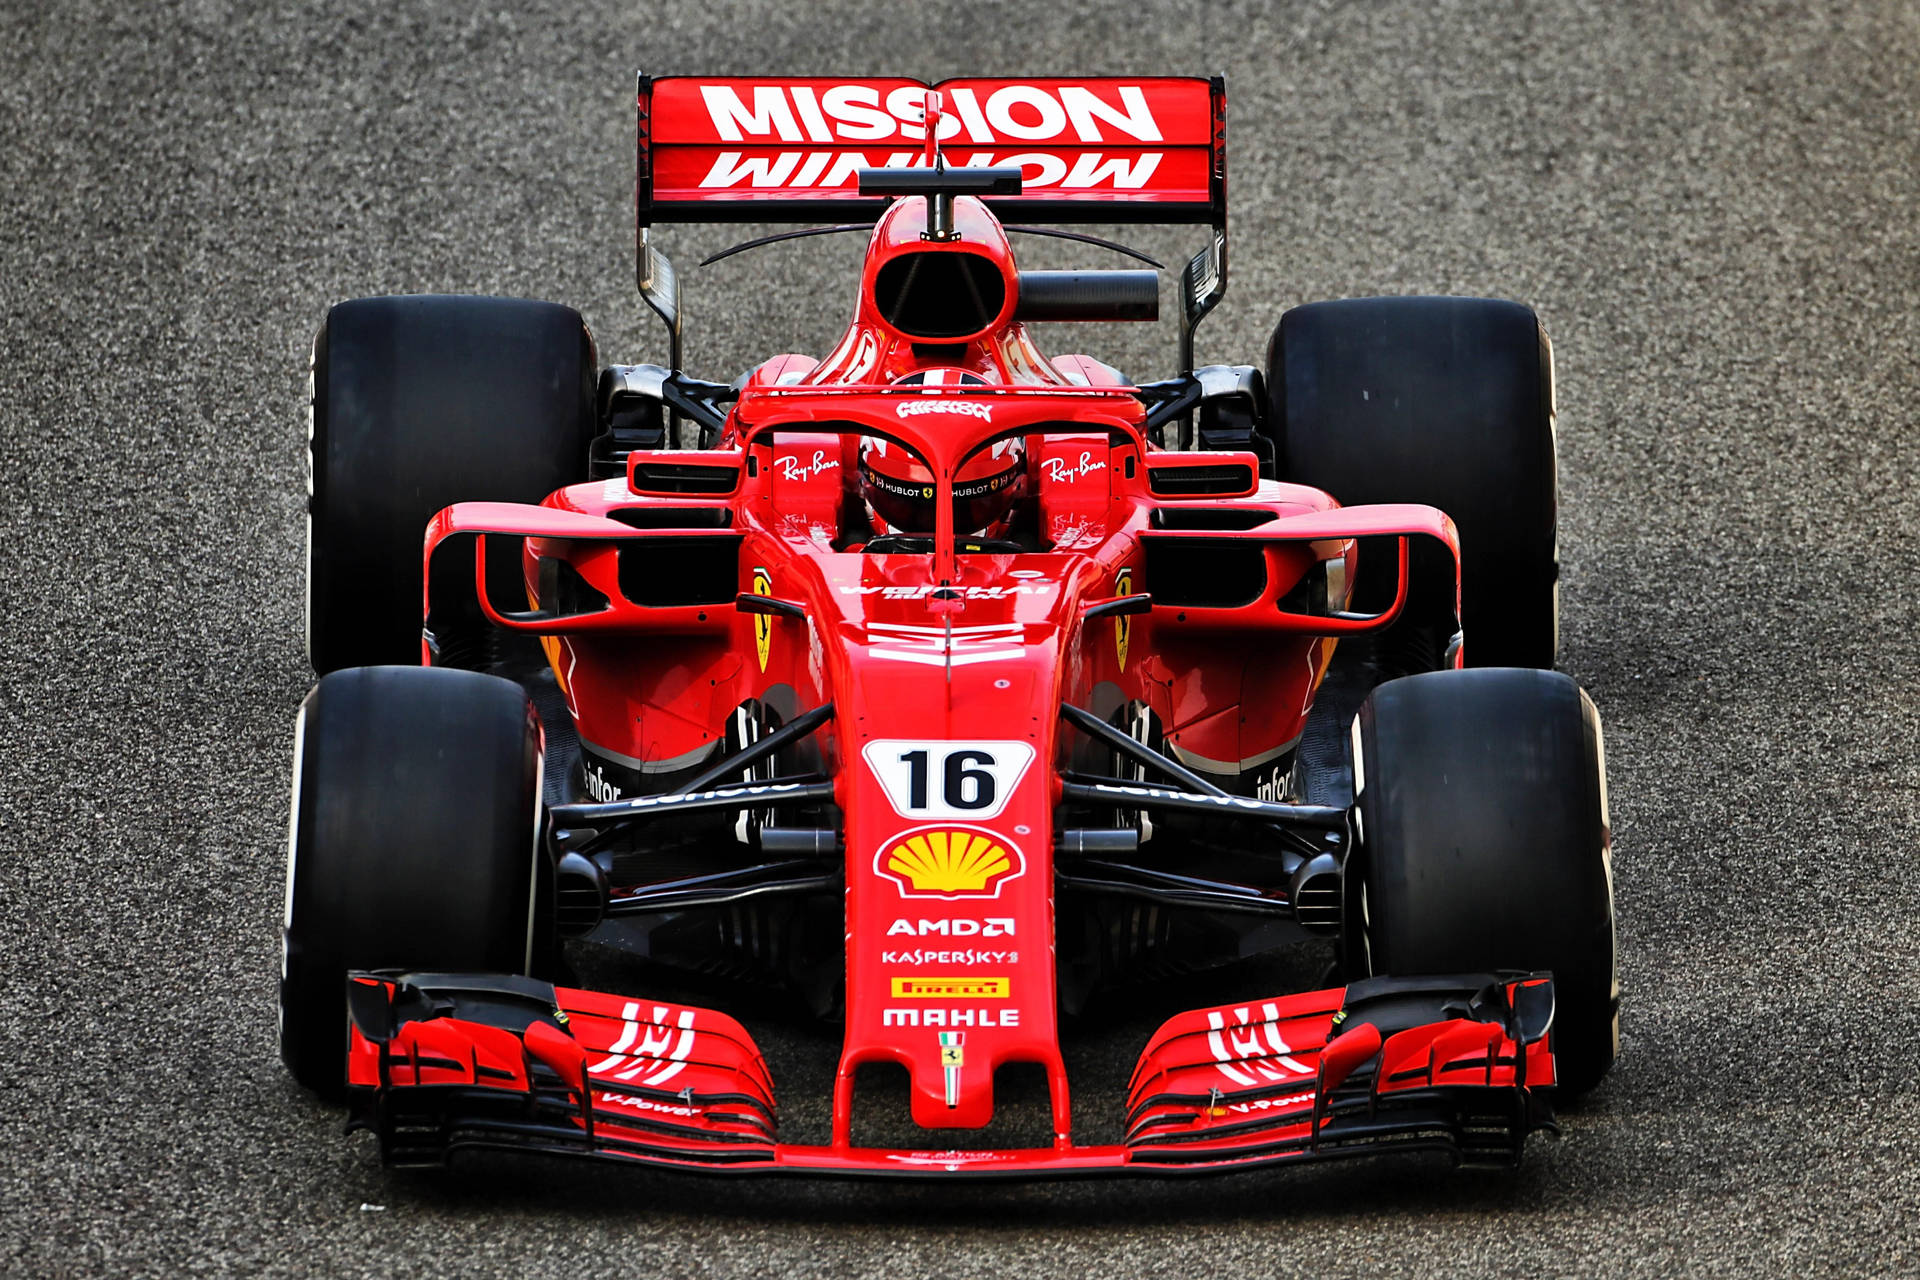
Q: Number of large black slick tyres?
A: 4